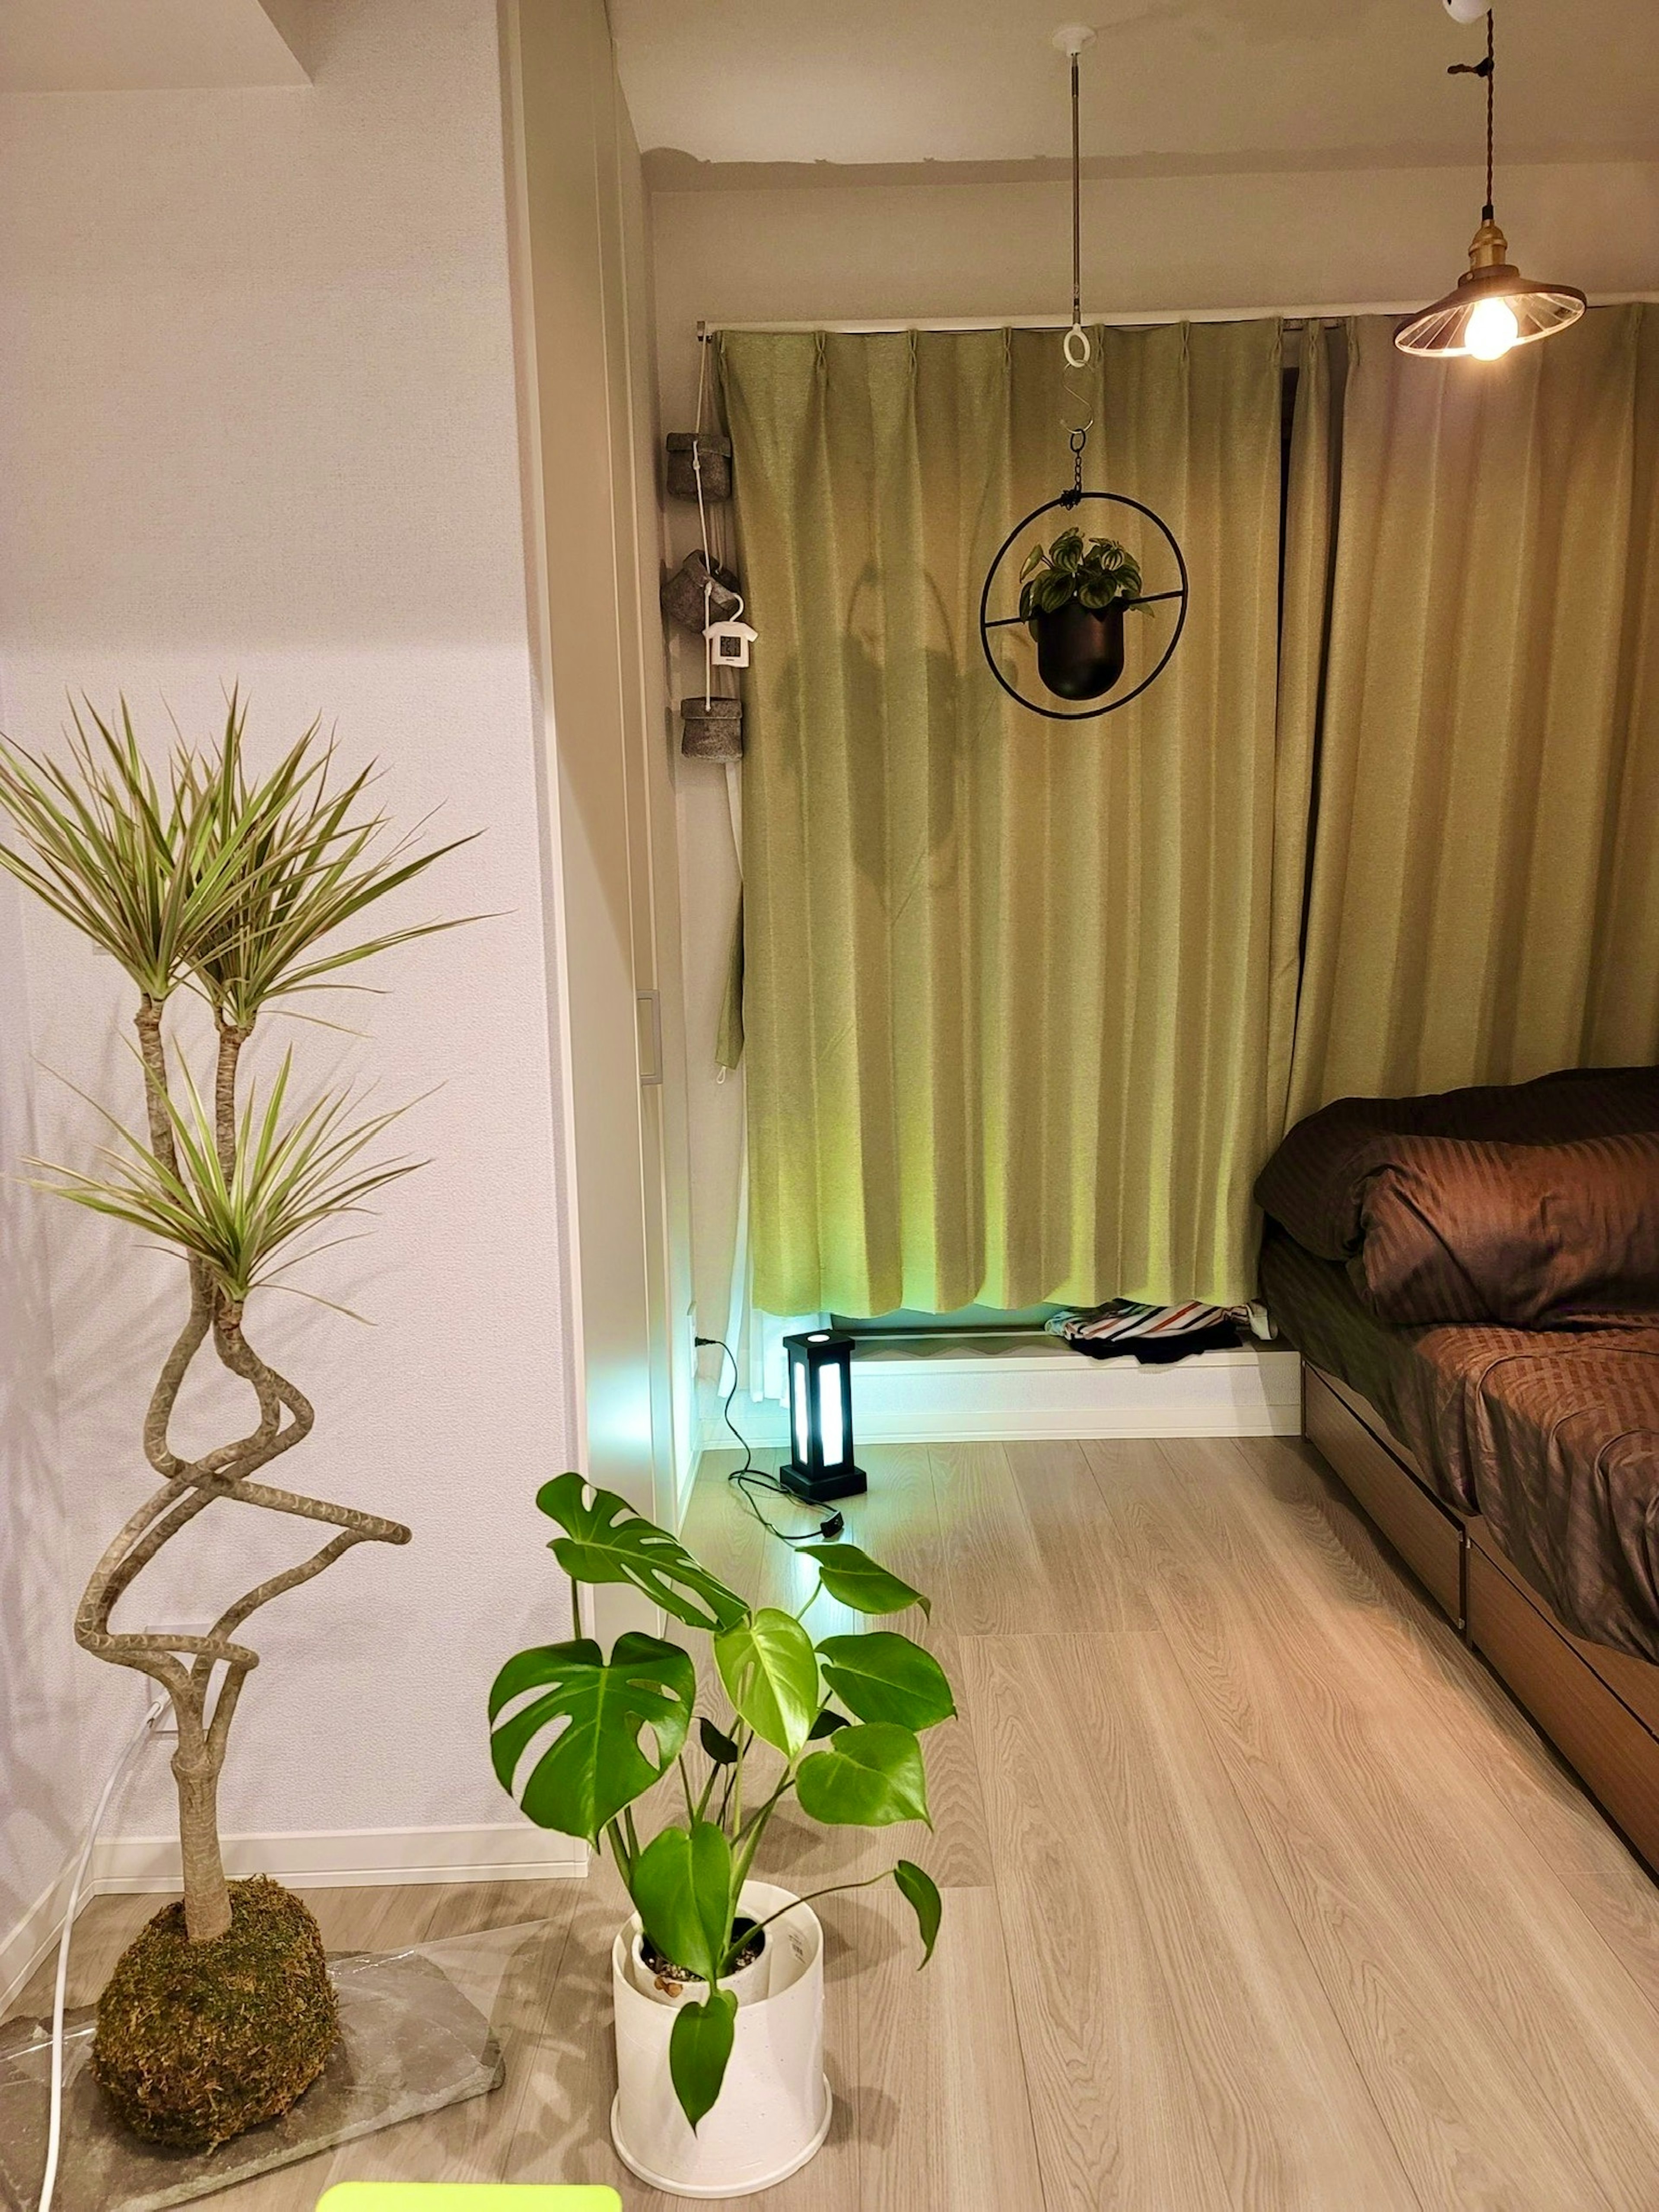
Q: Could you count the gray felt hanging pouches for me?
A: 3